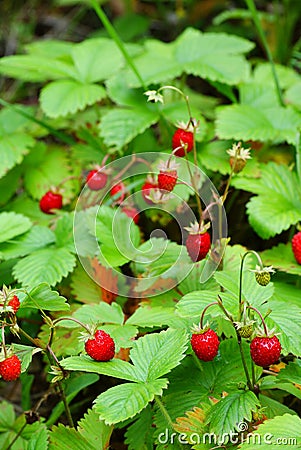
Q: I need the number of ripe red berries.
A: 14